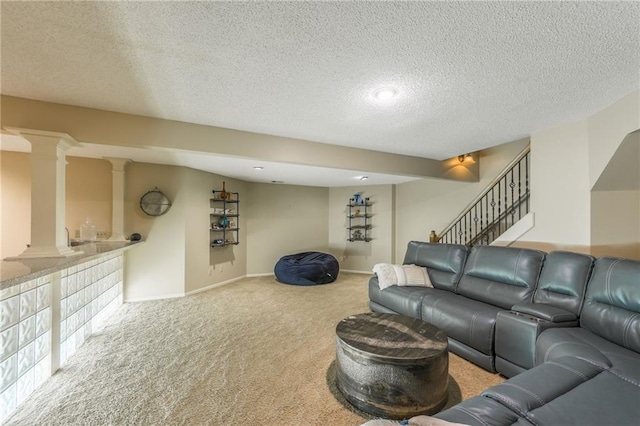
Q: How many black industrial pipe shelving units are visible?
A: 2